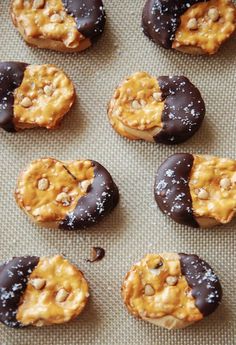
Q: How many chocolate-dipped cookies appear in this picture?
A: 8